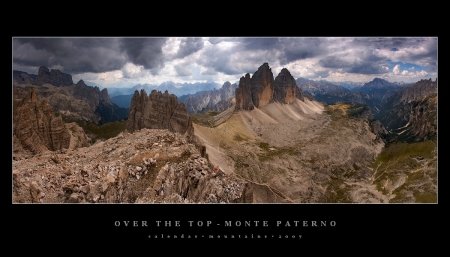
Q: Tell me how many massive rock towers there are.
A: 3